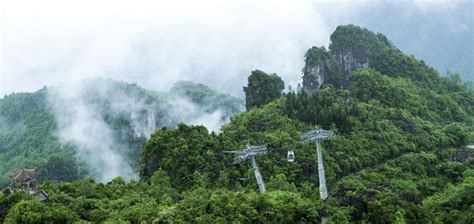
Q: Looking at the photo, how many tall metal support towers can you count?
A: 2